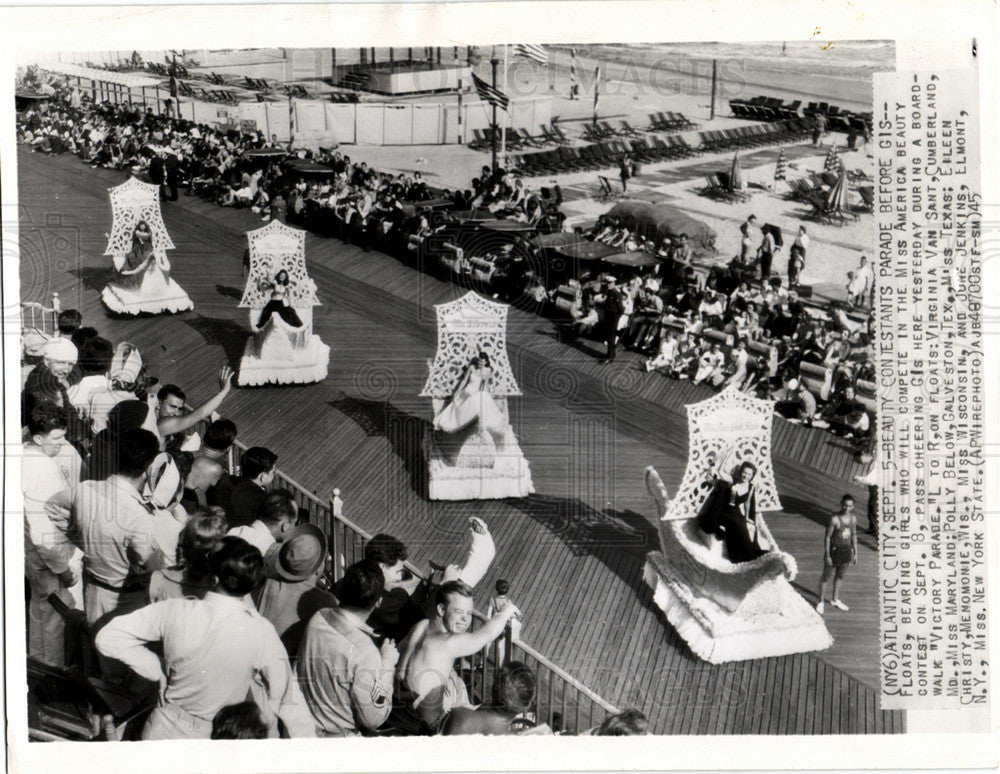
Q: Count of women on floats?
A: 4